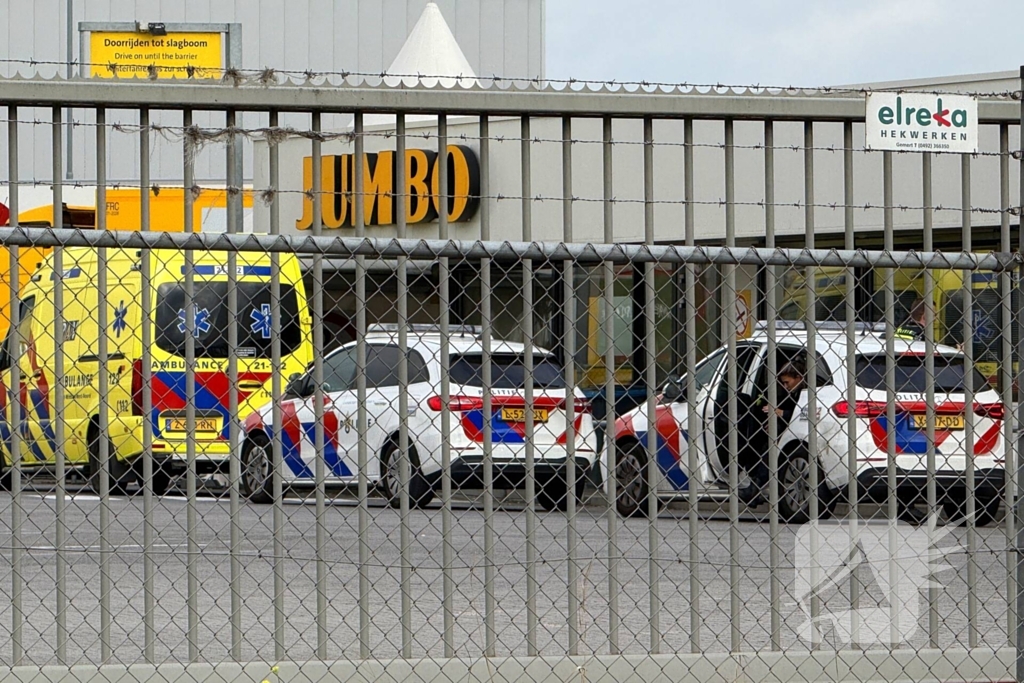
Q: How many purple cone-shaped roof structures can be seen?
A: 0